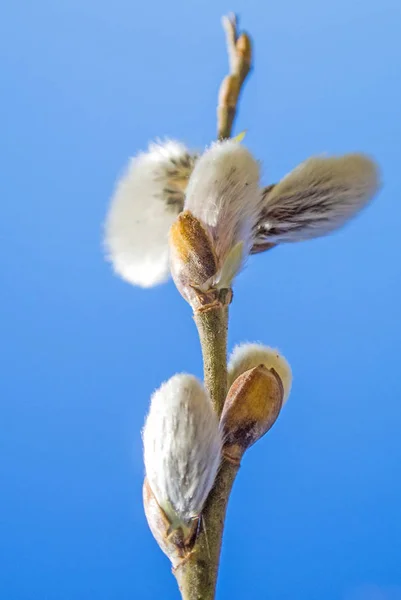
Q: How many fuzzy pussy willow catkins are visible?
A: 5